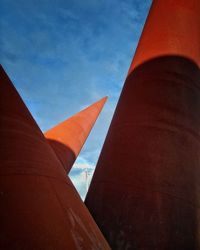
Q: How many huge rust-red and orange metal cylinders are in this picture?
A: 3